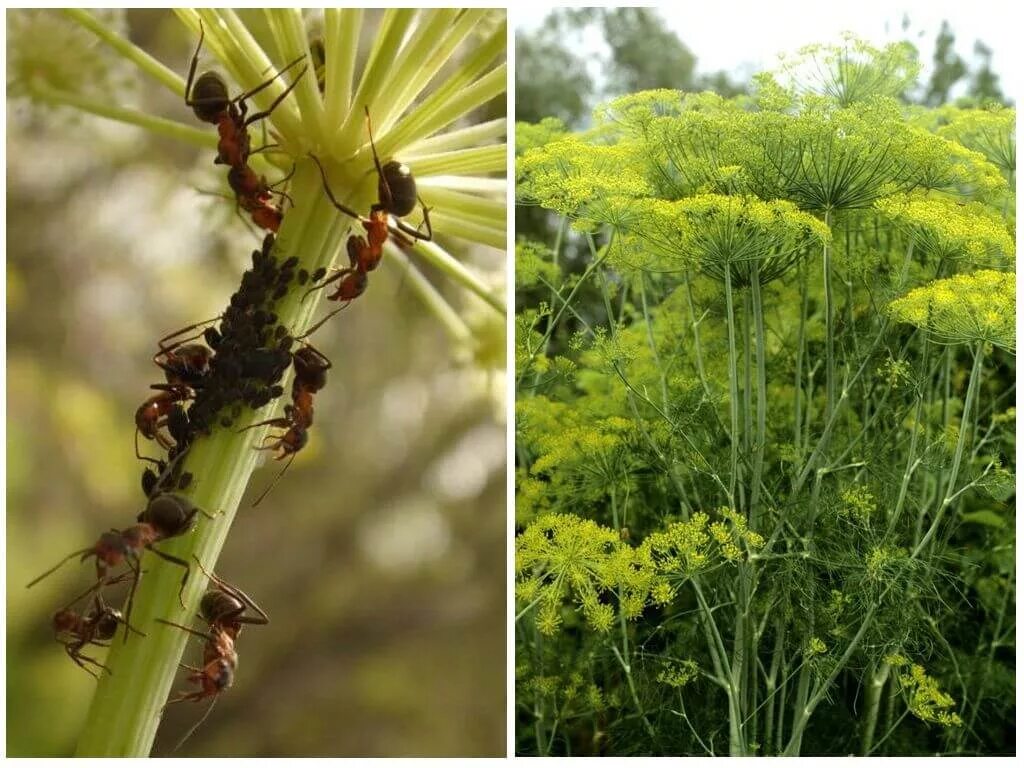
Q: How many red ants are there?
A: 7